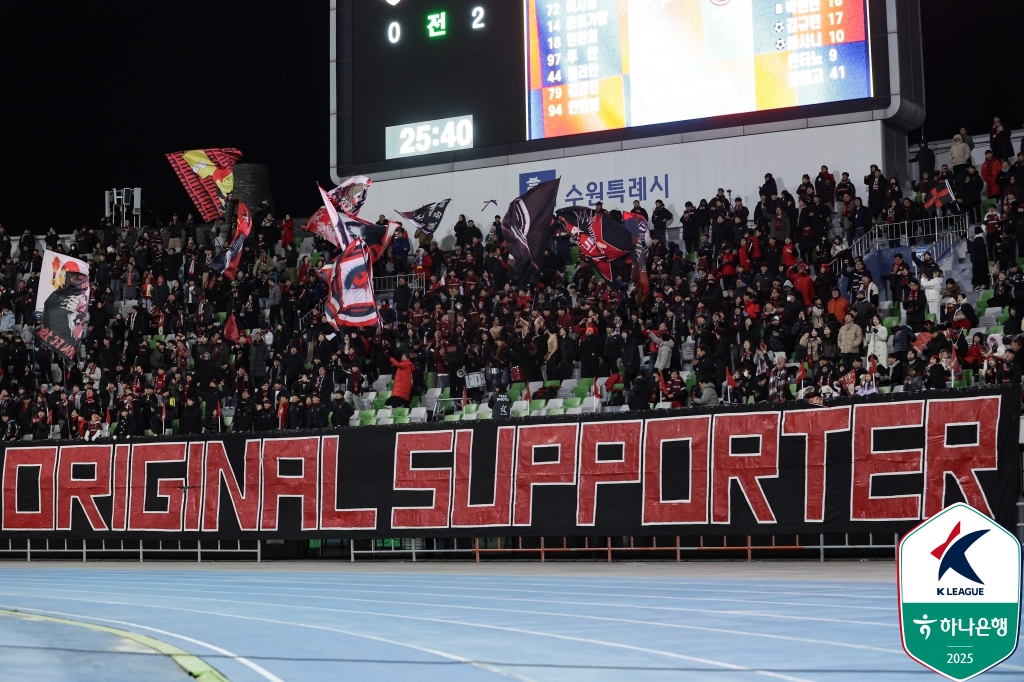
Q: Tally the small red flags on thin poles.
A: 13